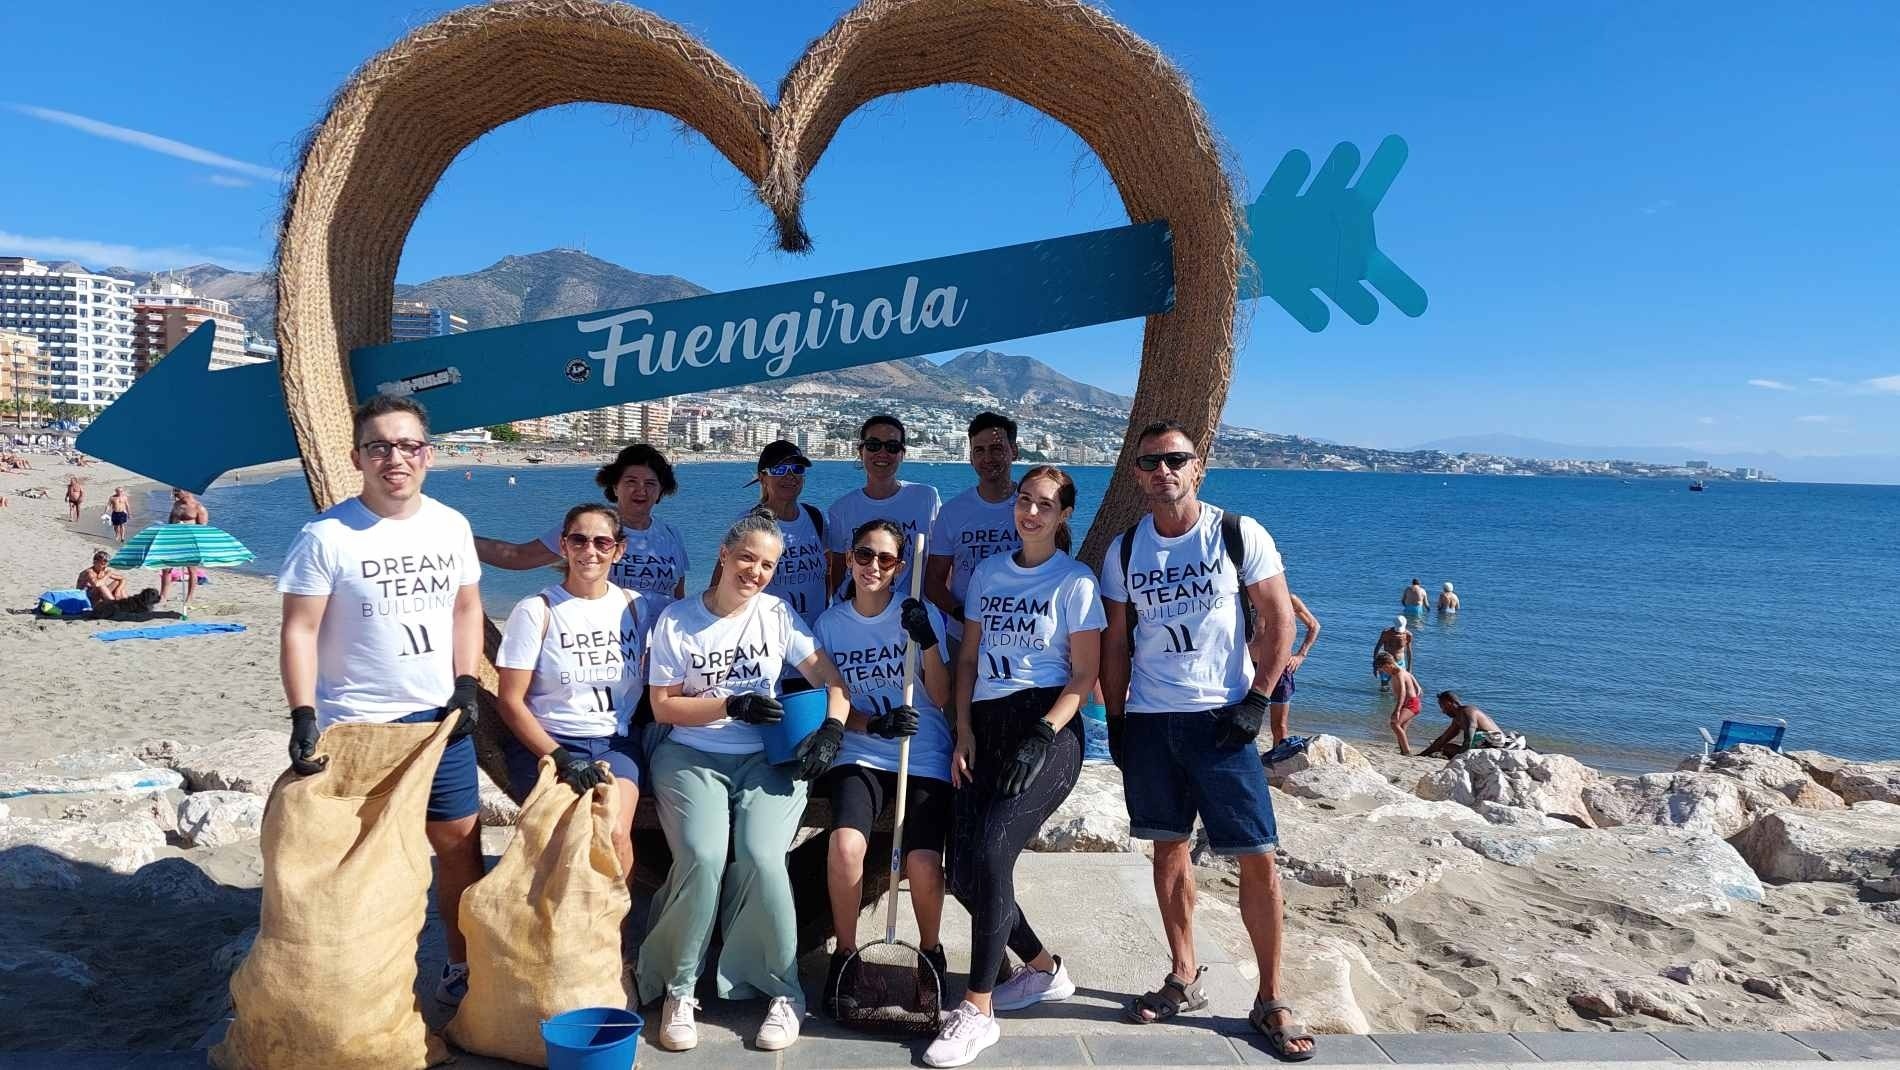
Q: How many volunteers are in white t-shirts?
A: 10